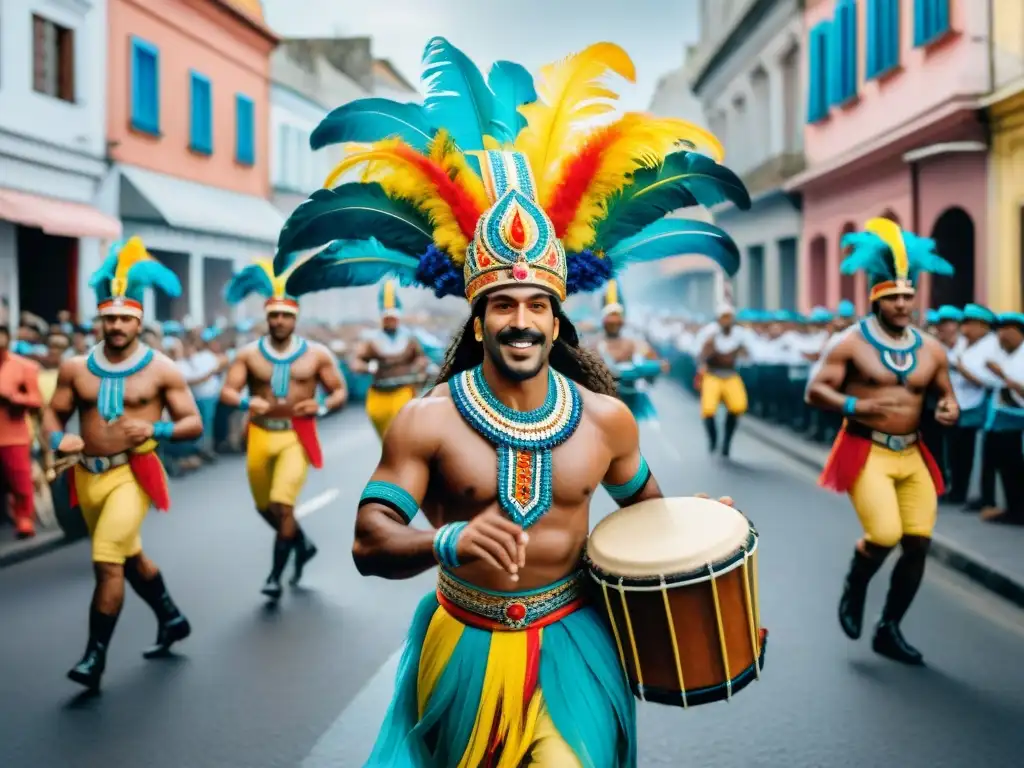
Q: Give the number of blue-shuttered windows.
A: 7